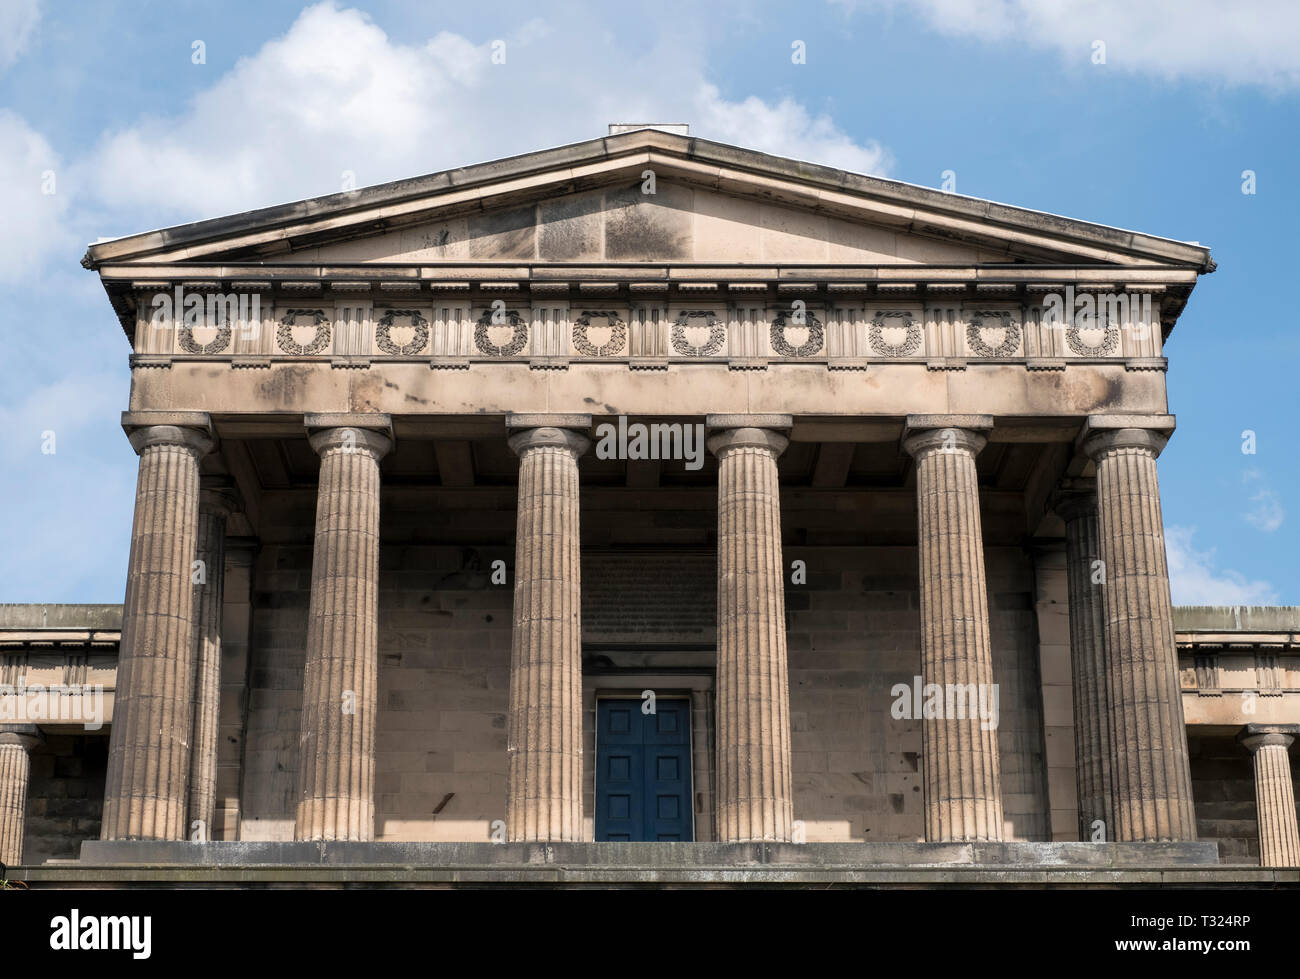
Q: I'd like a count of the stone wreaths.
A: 10